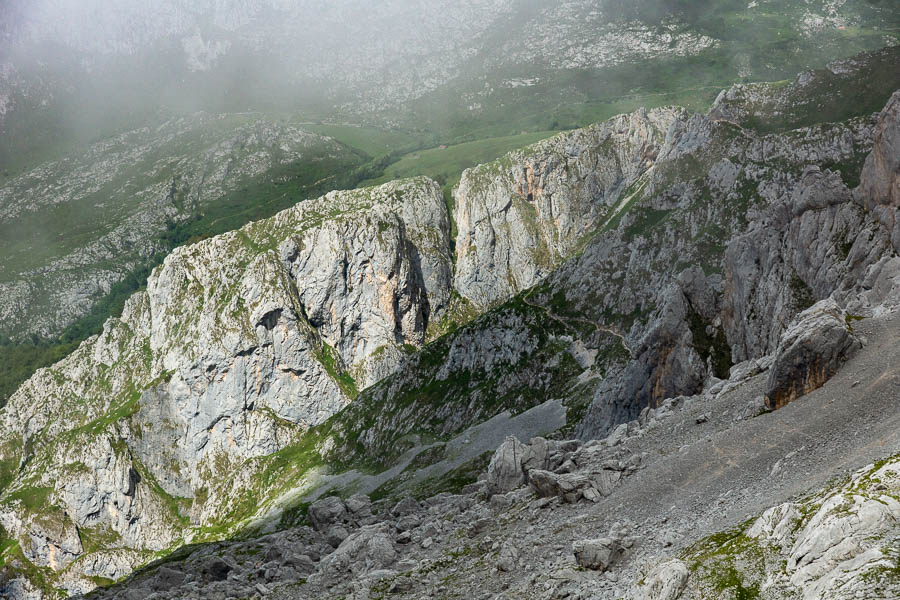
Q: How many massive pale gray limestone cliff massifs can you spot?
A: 2